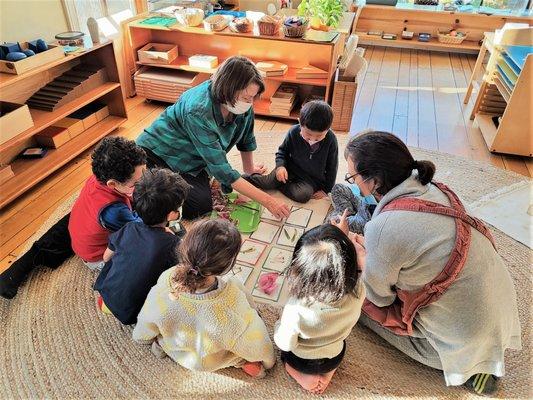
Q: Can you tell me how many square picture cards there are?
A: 8